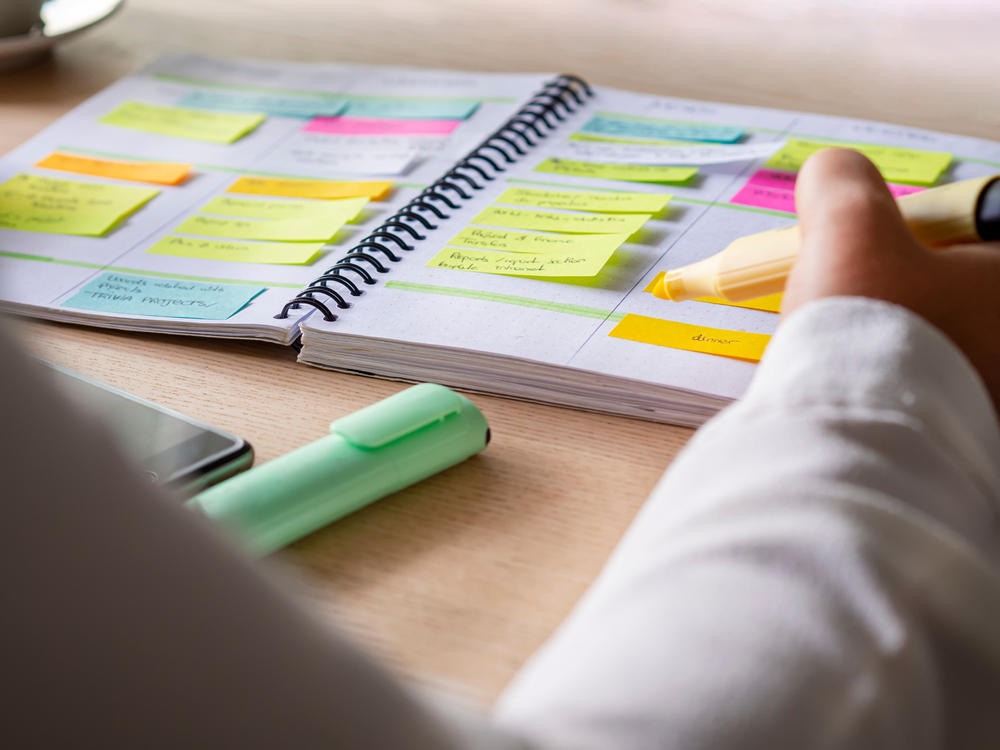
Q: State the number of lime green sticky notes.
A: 12